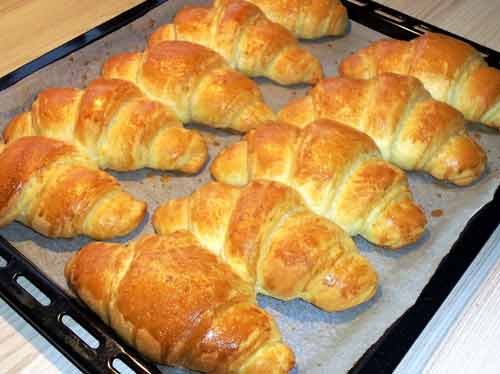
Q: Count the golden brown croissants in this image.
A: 10